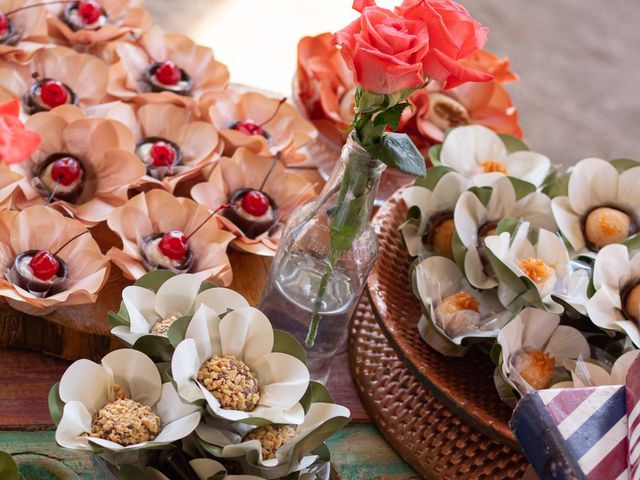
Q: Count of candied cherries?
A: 10